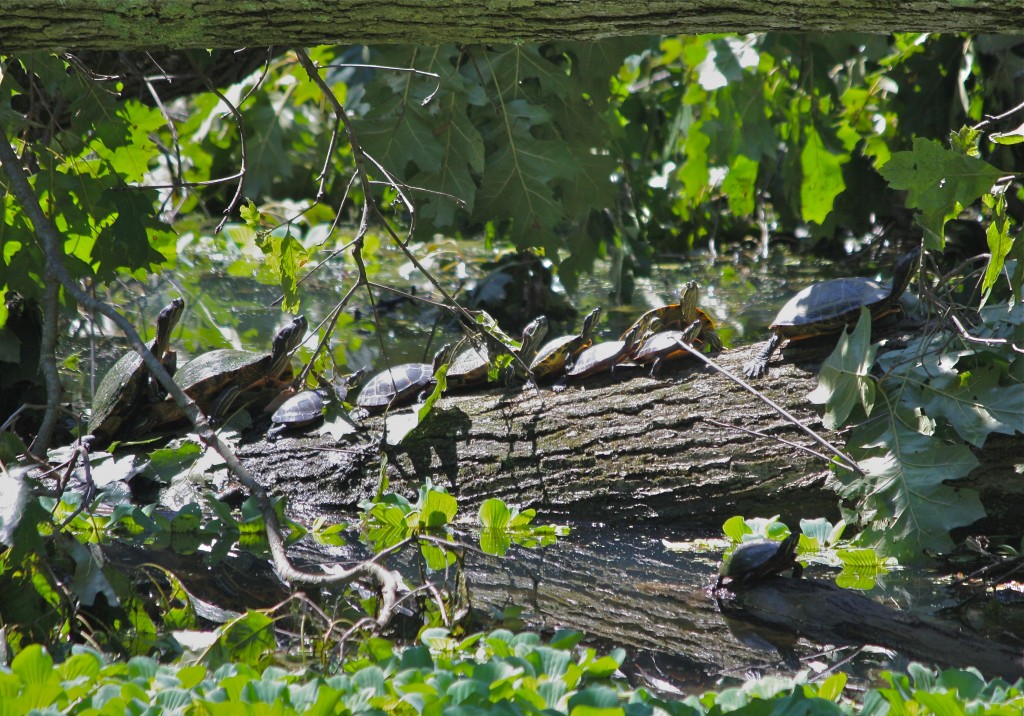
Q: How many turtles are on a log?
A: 11